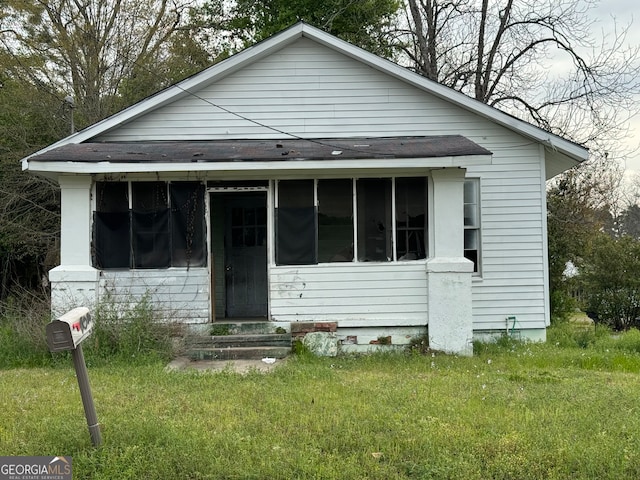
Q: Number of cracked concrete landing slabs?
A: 1